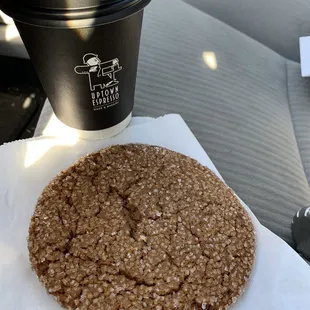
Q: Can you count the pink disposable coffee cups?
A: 0